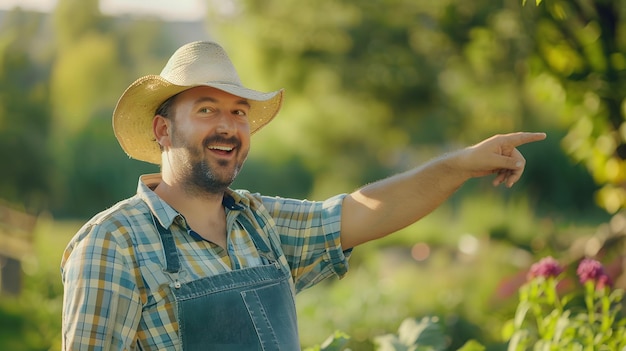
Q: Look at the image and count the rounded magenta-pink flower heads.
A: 2